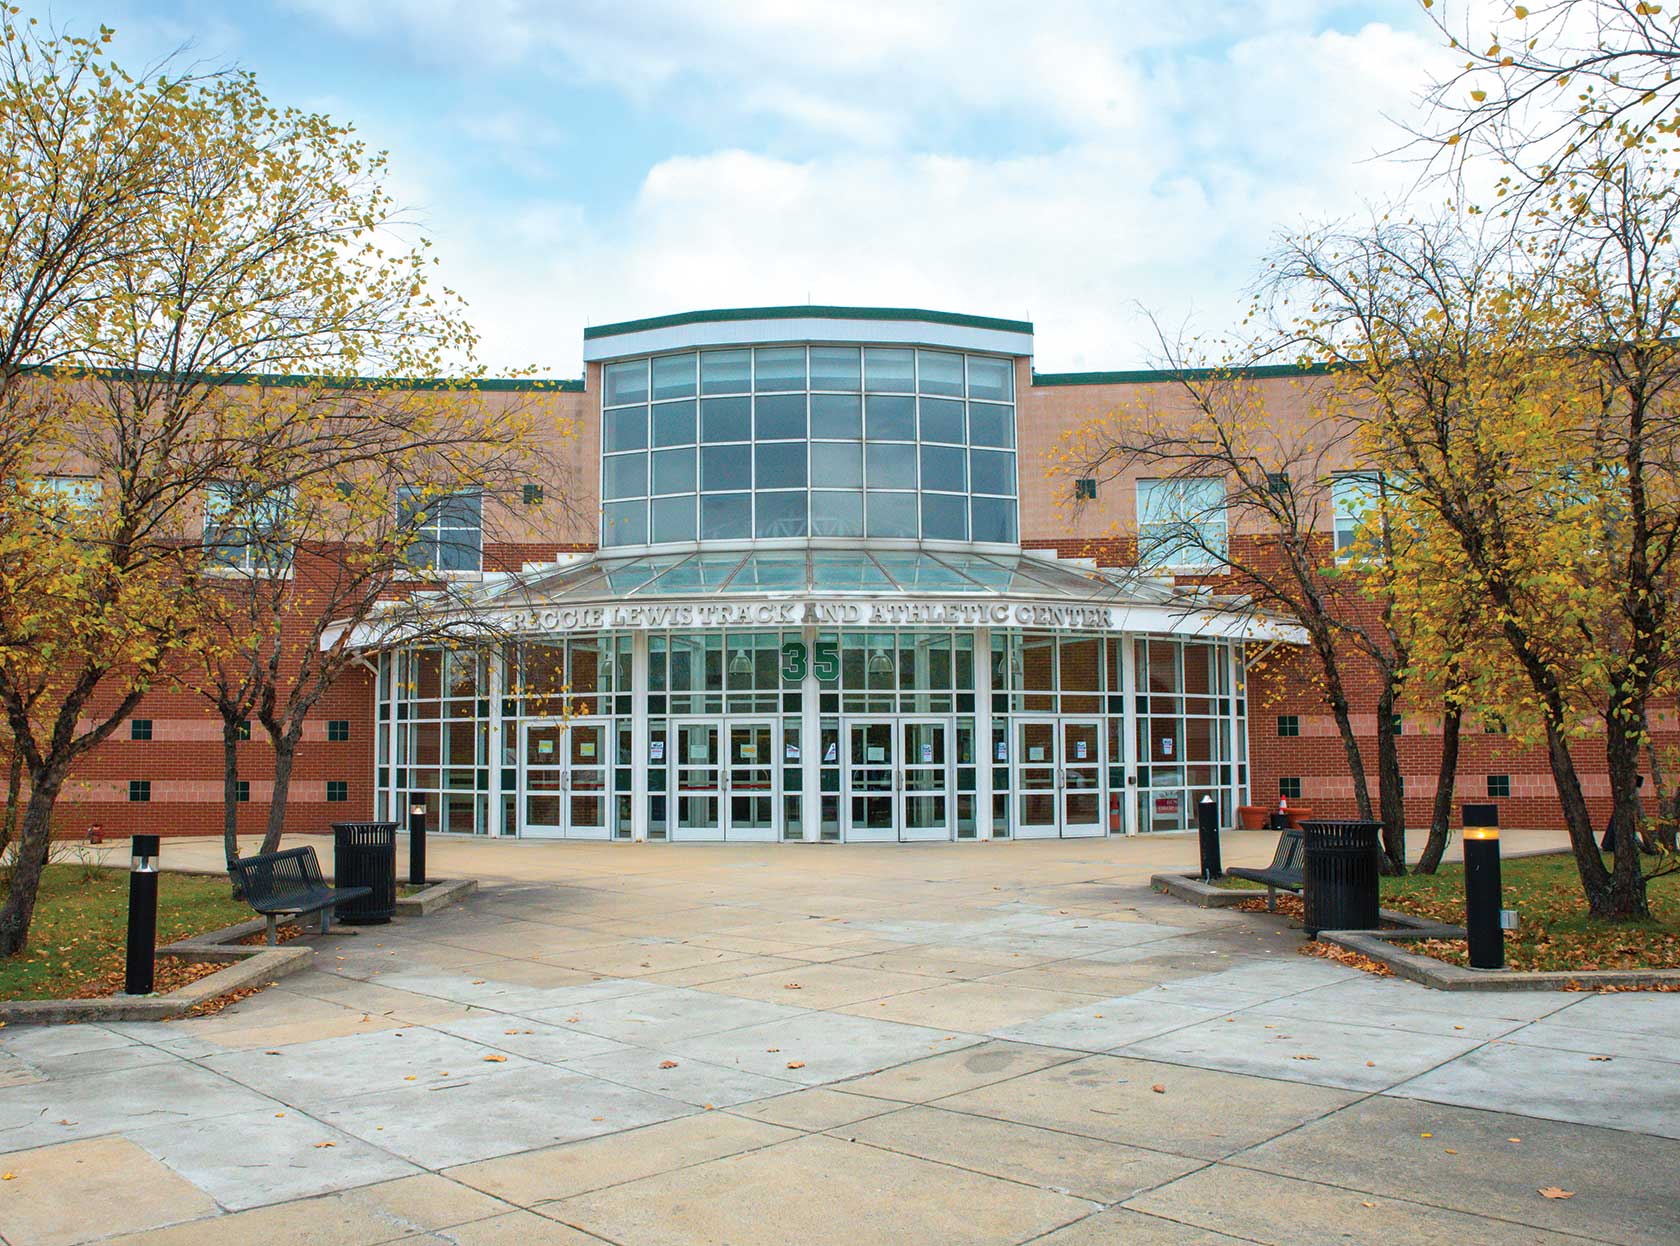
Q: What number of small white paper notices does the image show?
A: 13